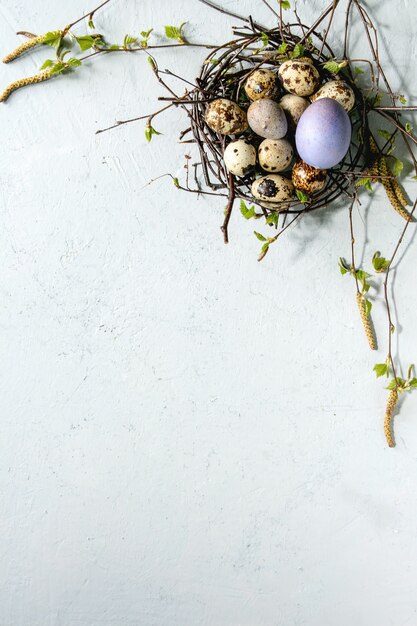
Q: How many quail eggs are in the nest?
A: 10